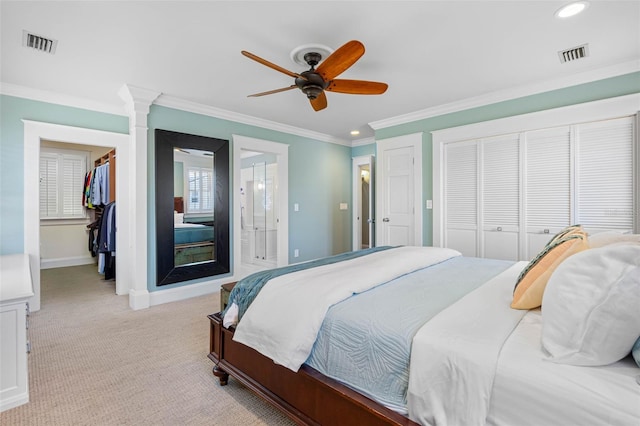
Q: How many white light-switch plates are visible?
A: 3